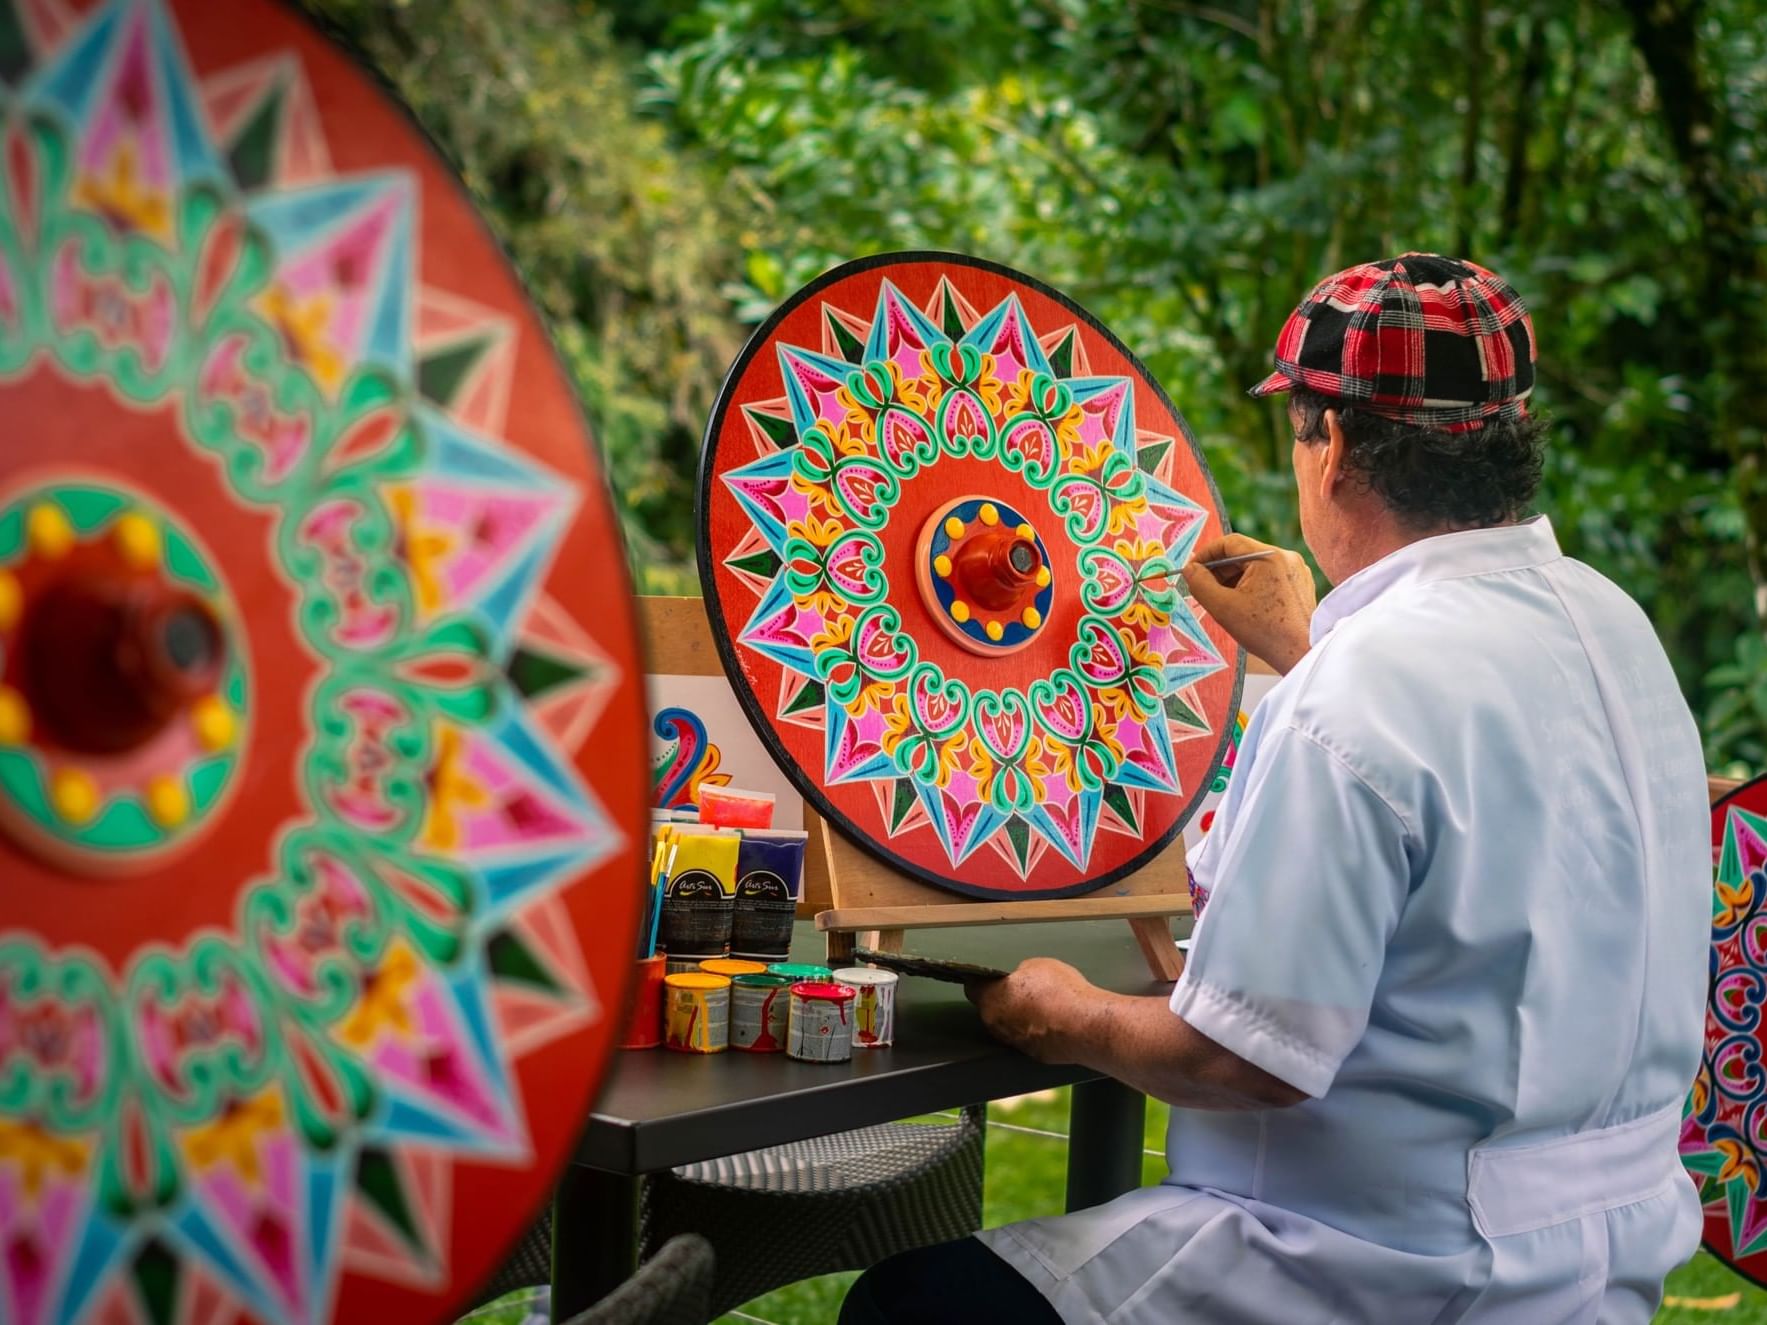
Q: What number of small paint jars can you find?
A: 6